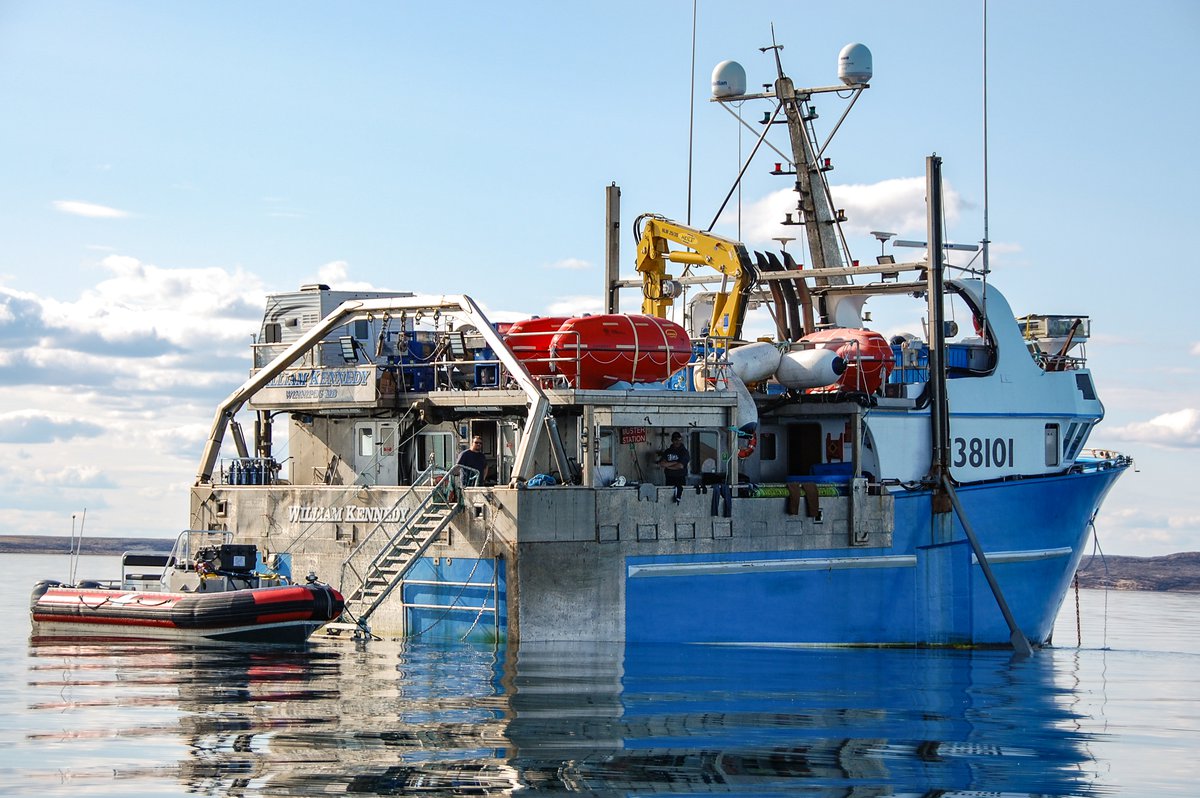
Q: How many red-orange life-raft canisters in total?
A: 3